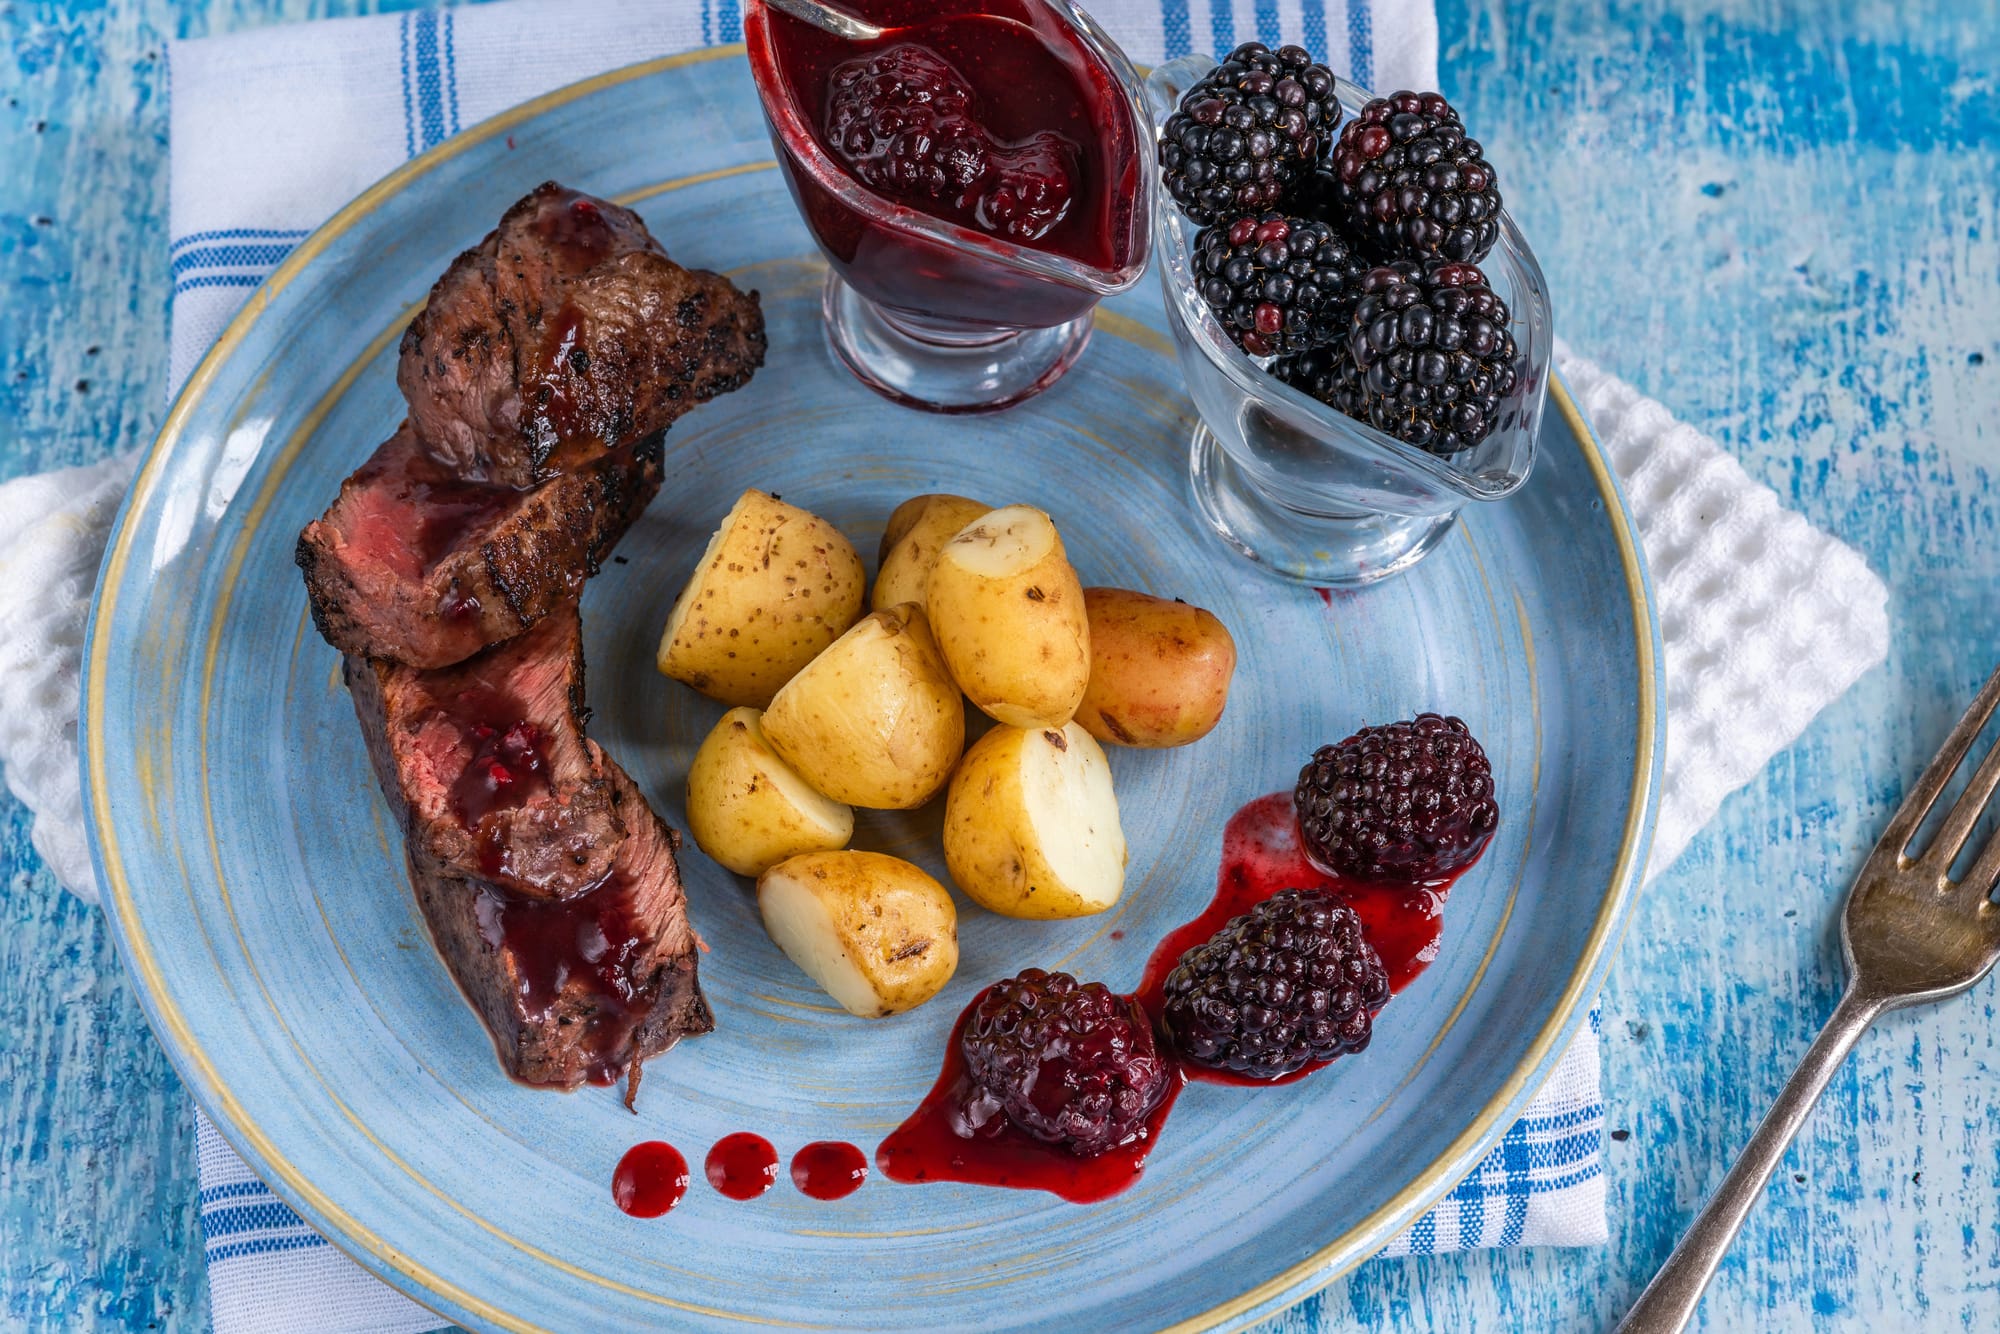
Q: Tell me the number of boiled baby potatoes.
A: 8